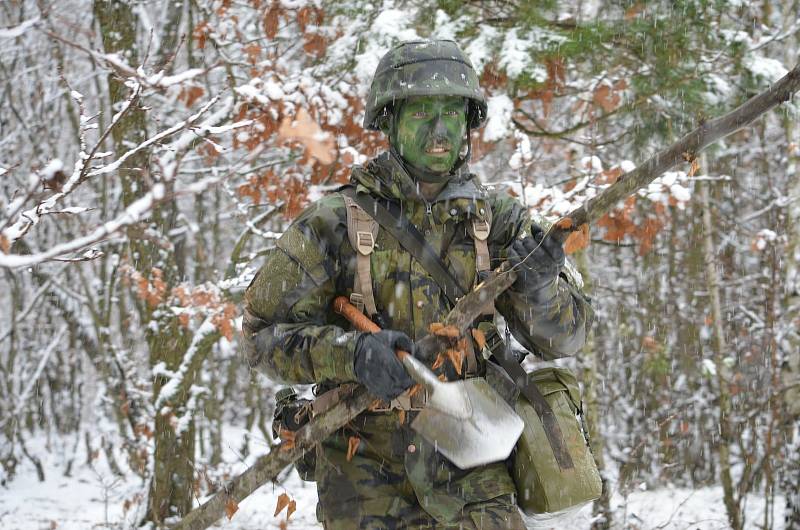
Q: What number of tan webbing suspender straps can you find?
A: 2